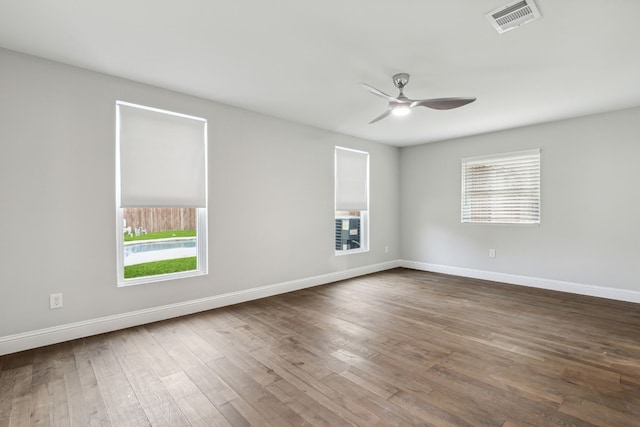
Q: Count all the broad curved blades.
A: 3